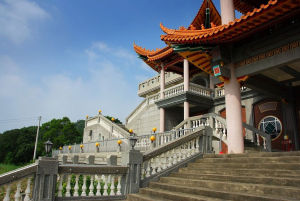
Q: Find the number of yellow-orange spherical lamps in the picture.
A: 11